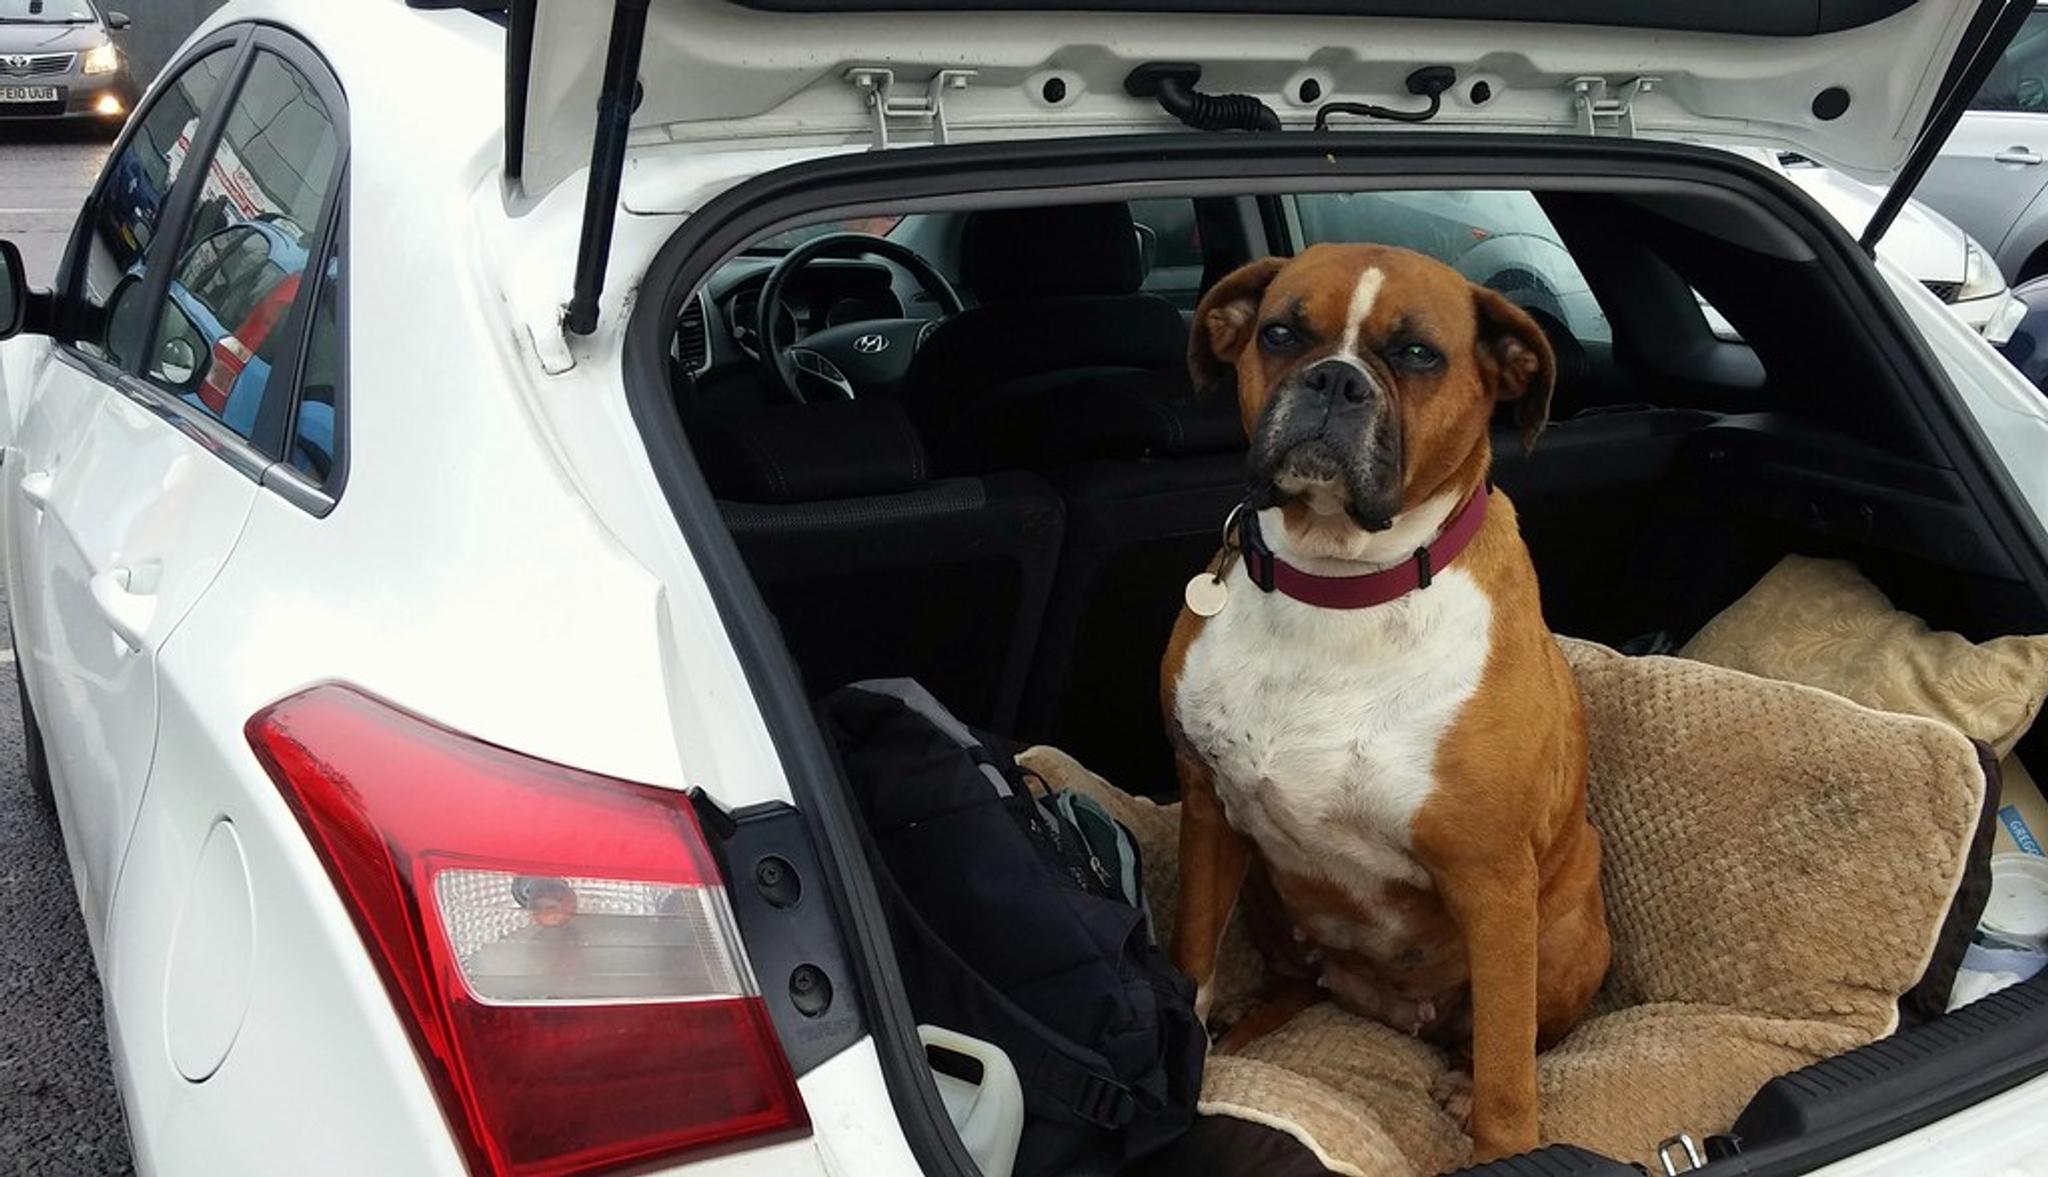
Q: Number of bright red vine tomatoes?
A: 0